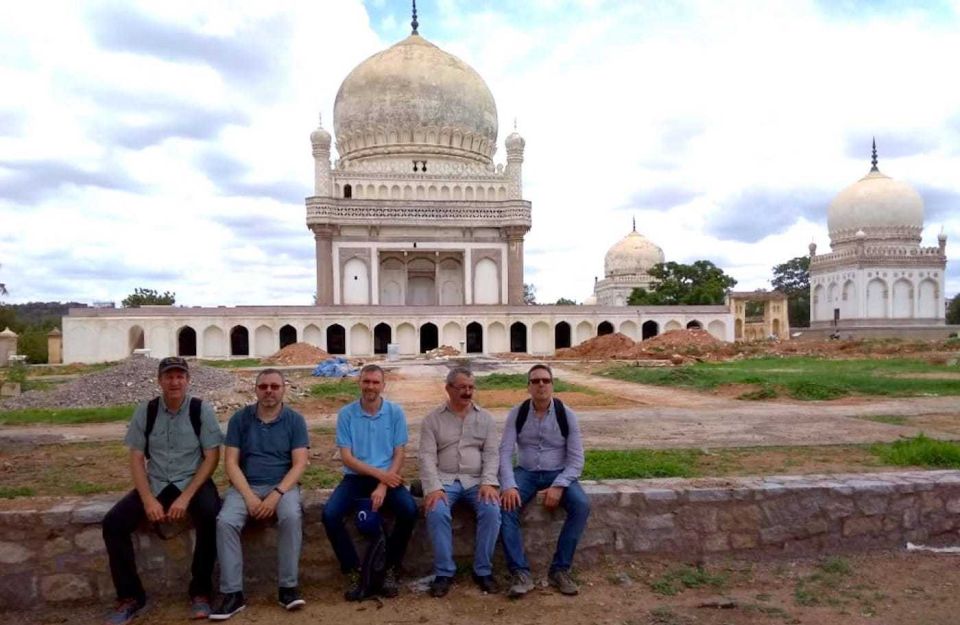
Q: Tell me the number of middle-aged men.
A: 5